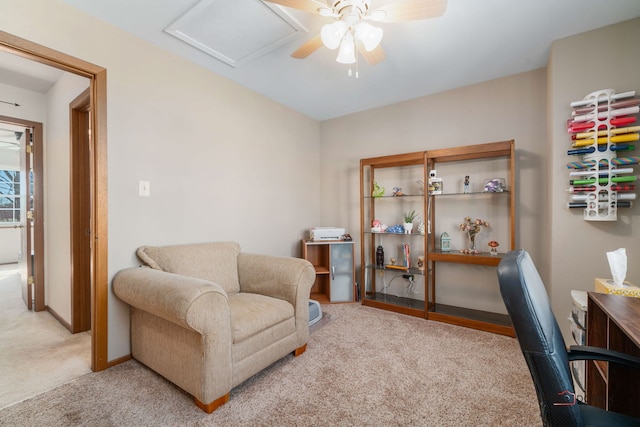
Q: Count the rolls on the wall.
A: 13